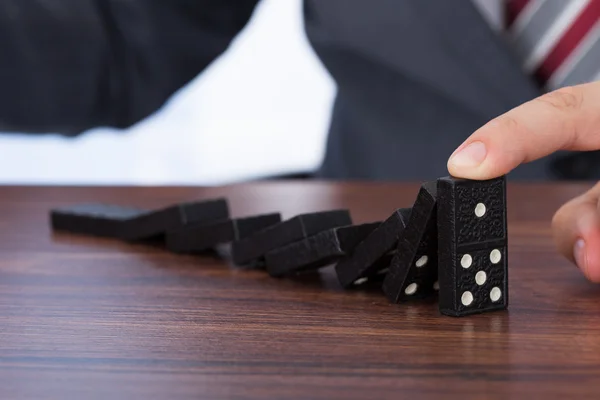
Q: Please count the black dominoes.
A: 8